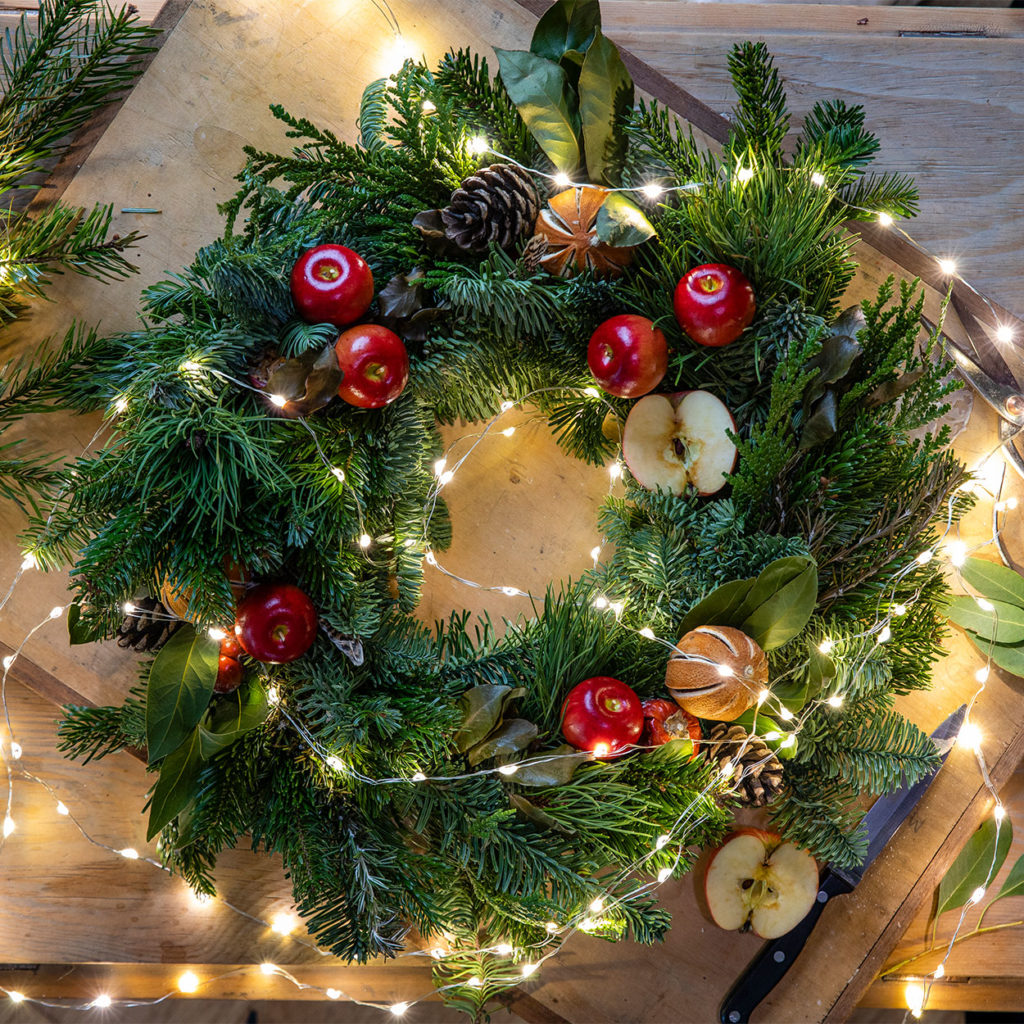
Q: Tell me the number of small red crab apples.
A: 6